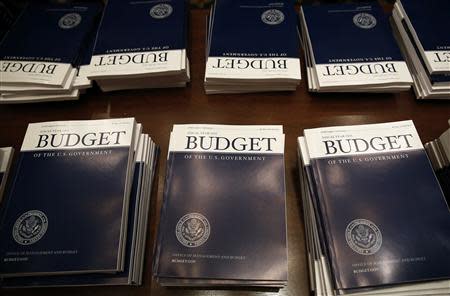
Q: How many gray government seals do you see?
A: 7